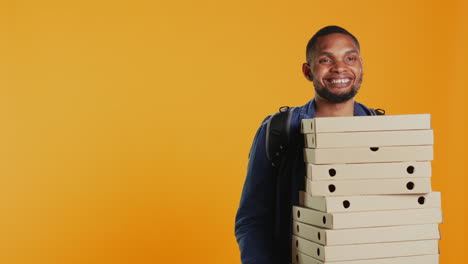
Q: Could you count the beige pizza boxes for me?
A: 10